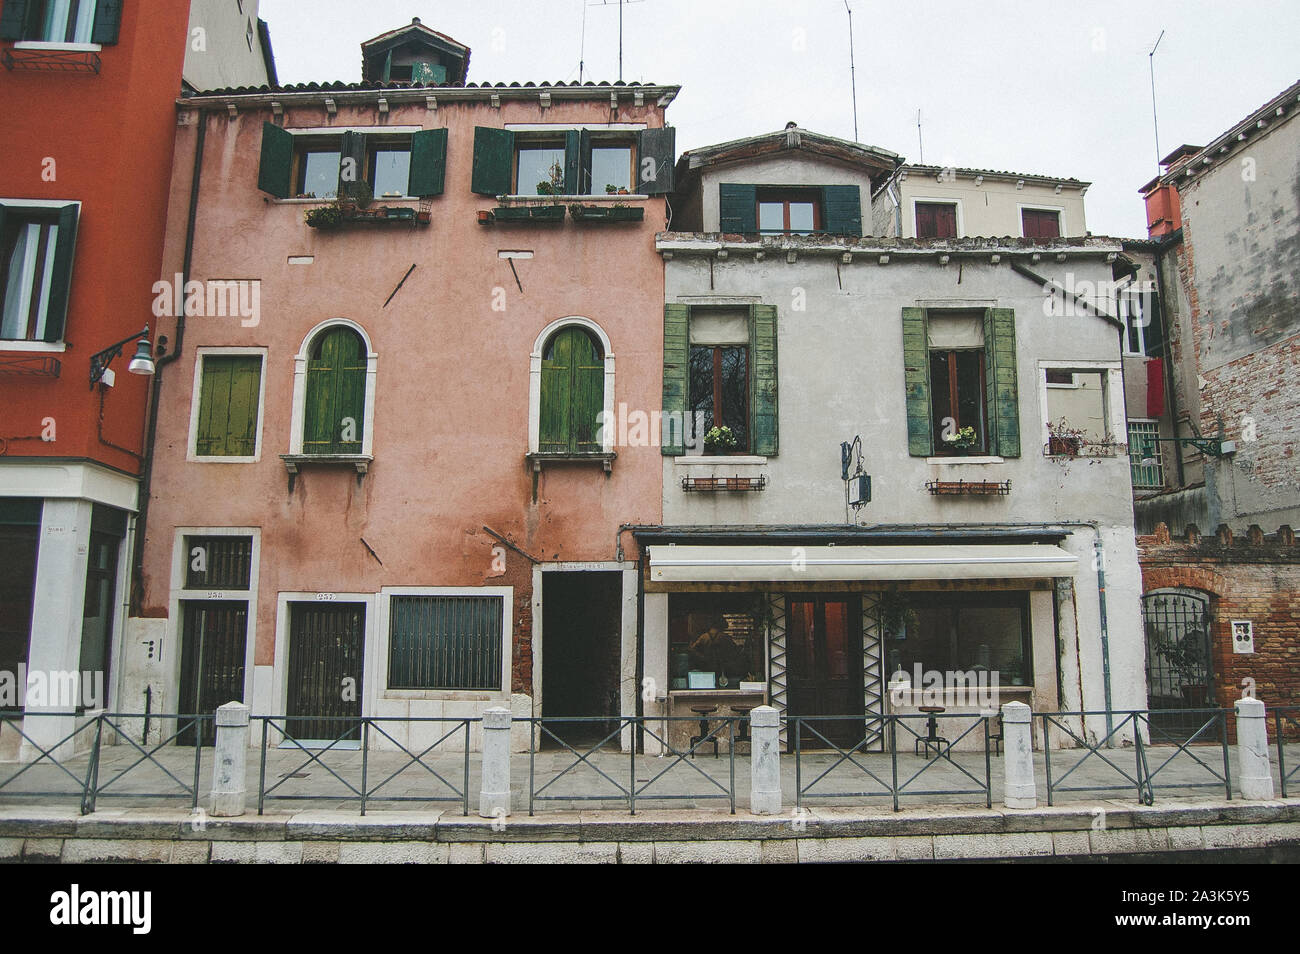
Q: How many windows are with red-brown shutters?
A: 2